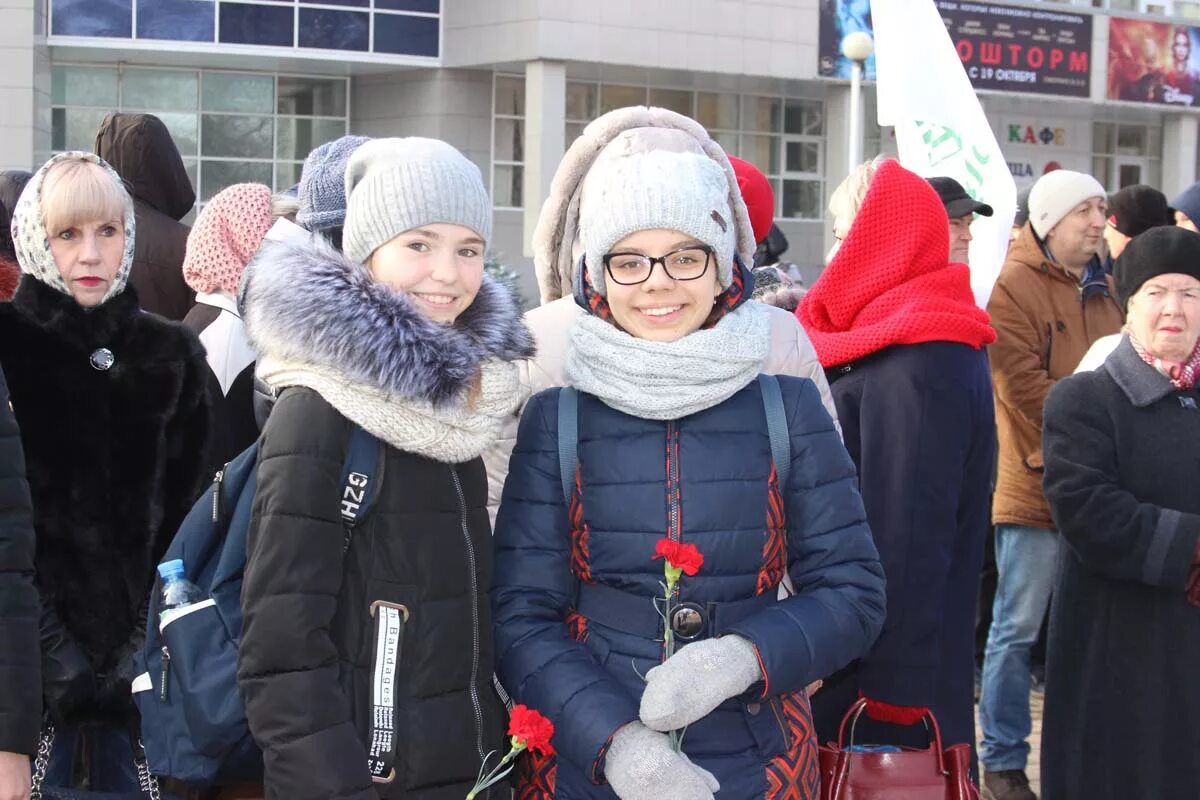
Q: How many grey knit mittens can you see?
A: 2